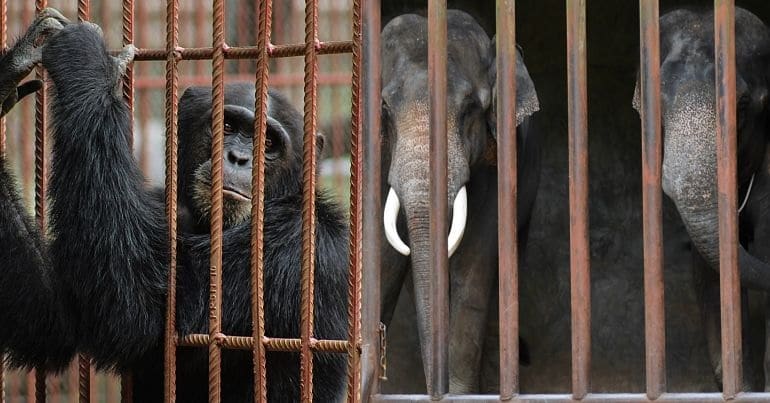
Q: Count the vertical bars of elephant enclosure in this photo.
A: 6